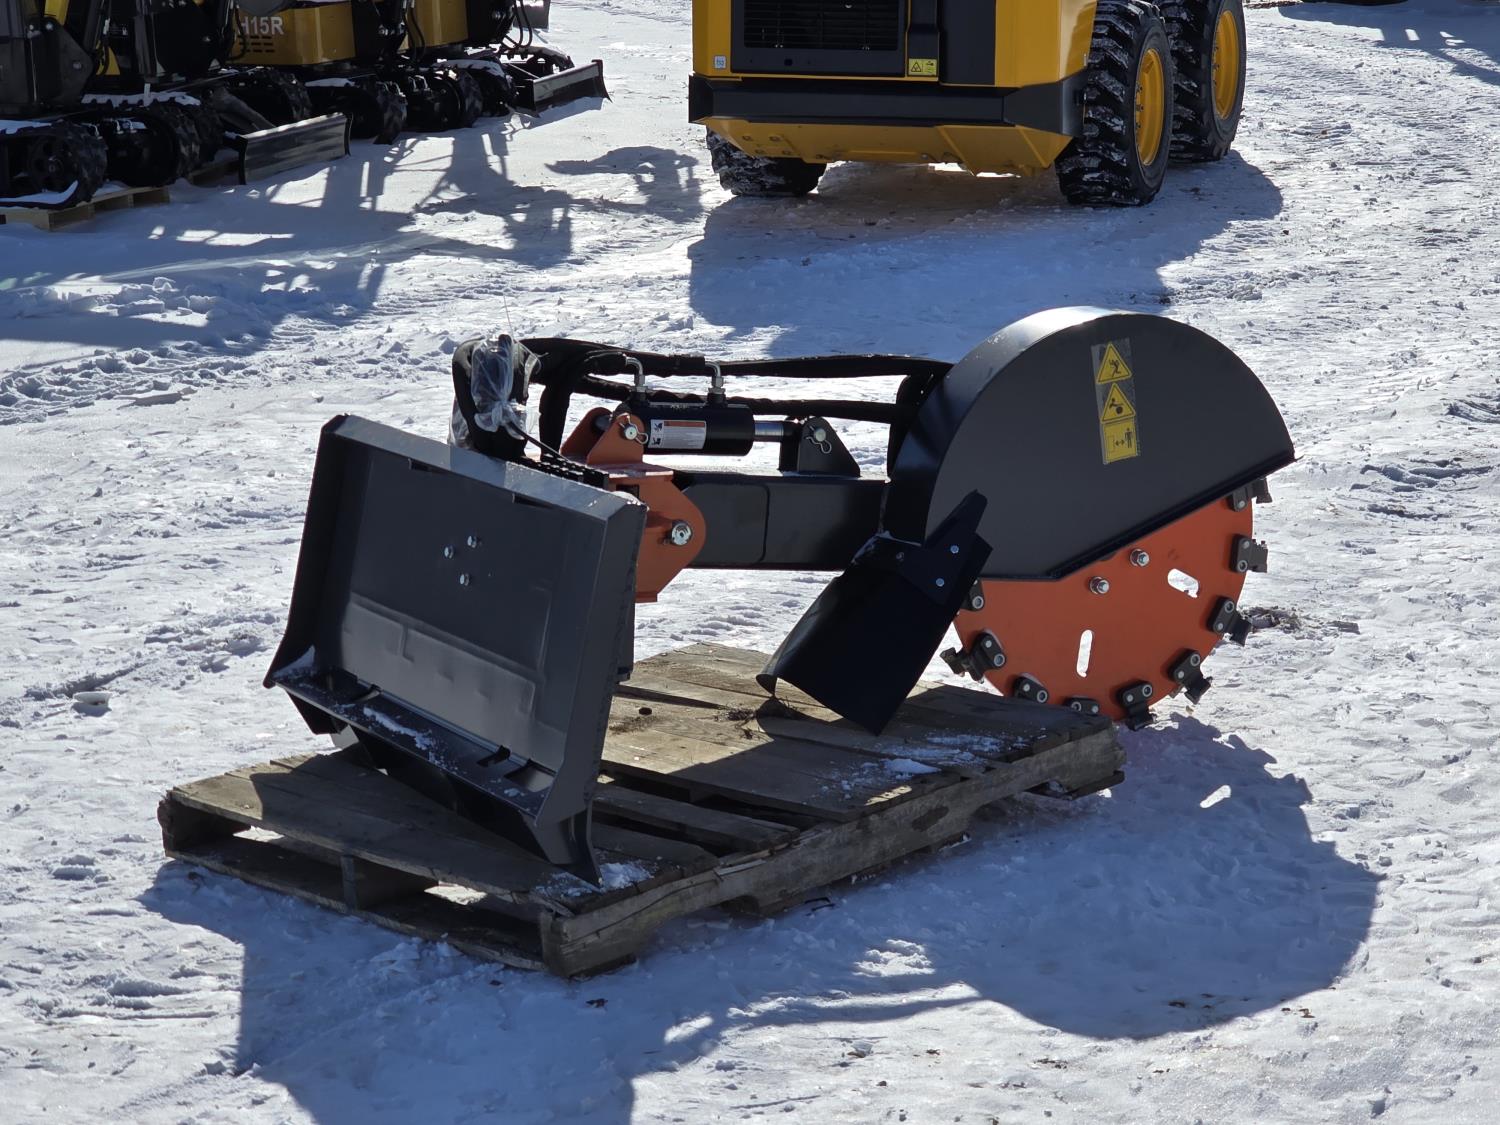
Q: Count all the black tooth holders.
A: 9